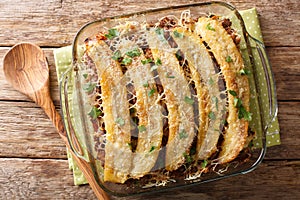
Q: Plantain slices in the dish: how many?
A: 5